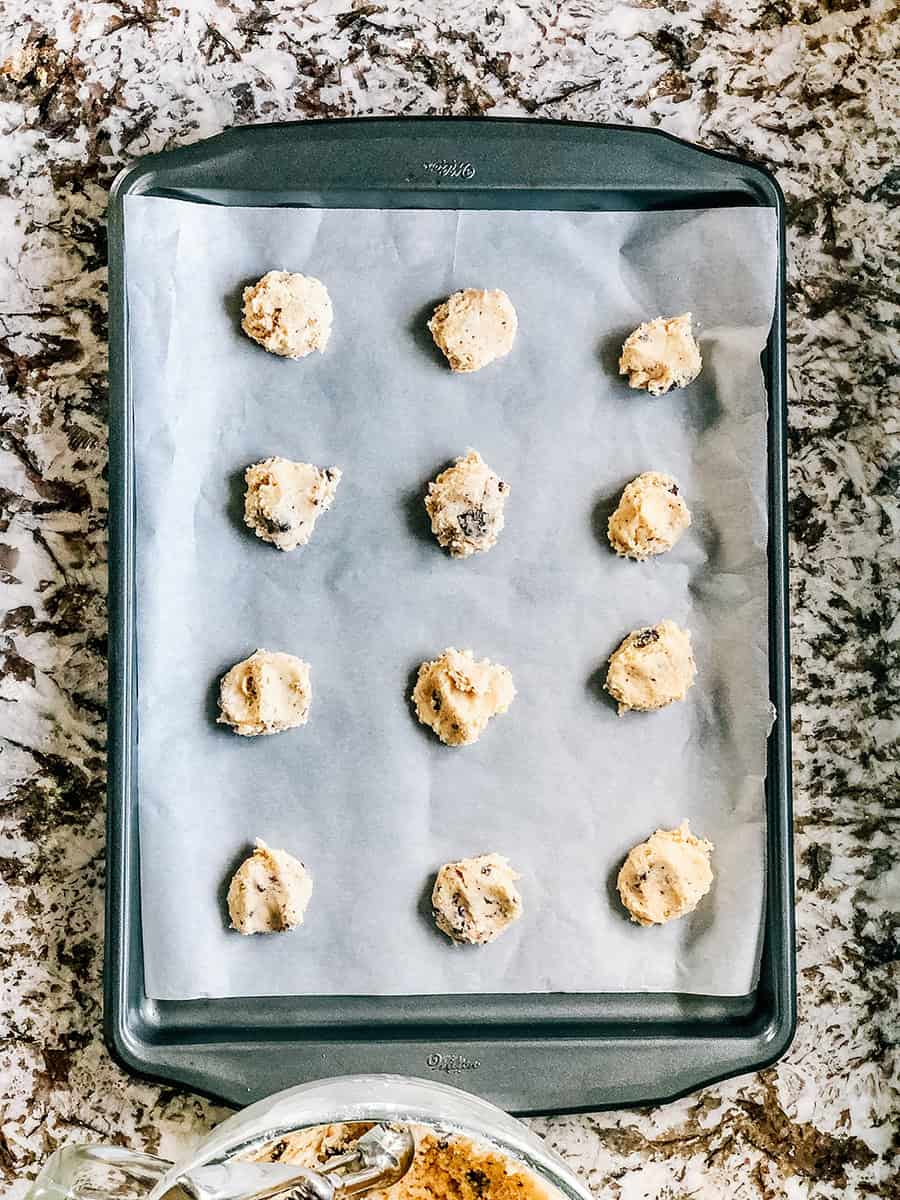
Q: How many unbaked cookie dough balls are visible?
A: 12